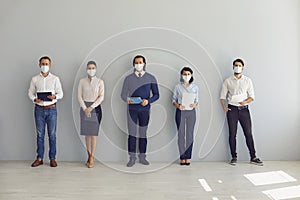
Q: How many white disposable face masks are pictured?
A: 5